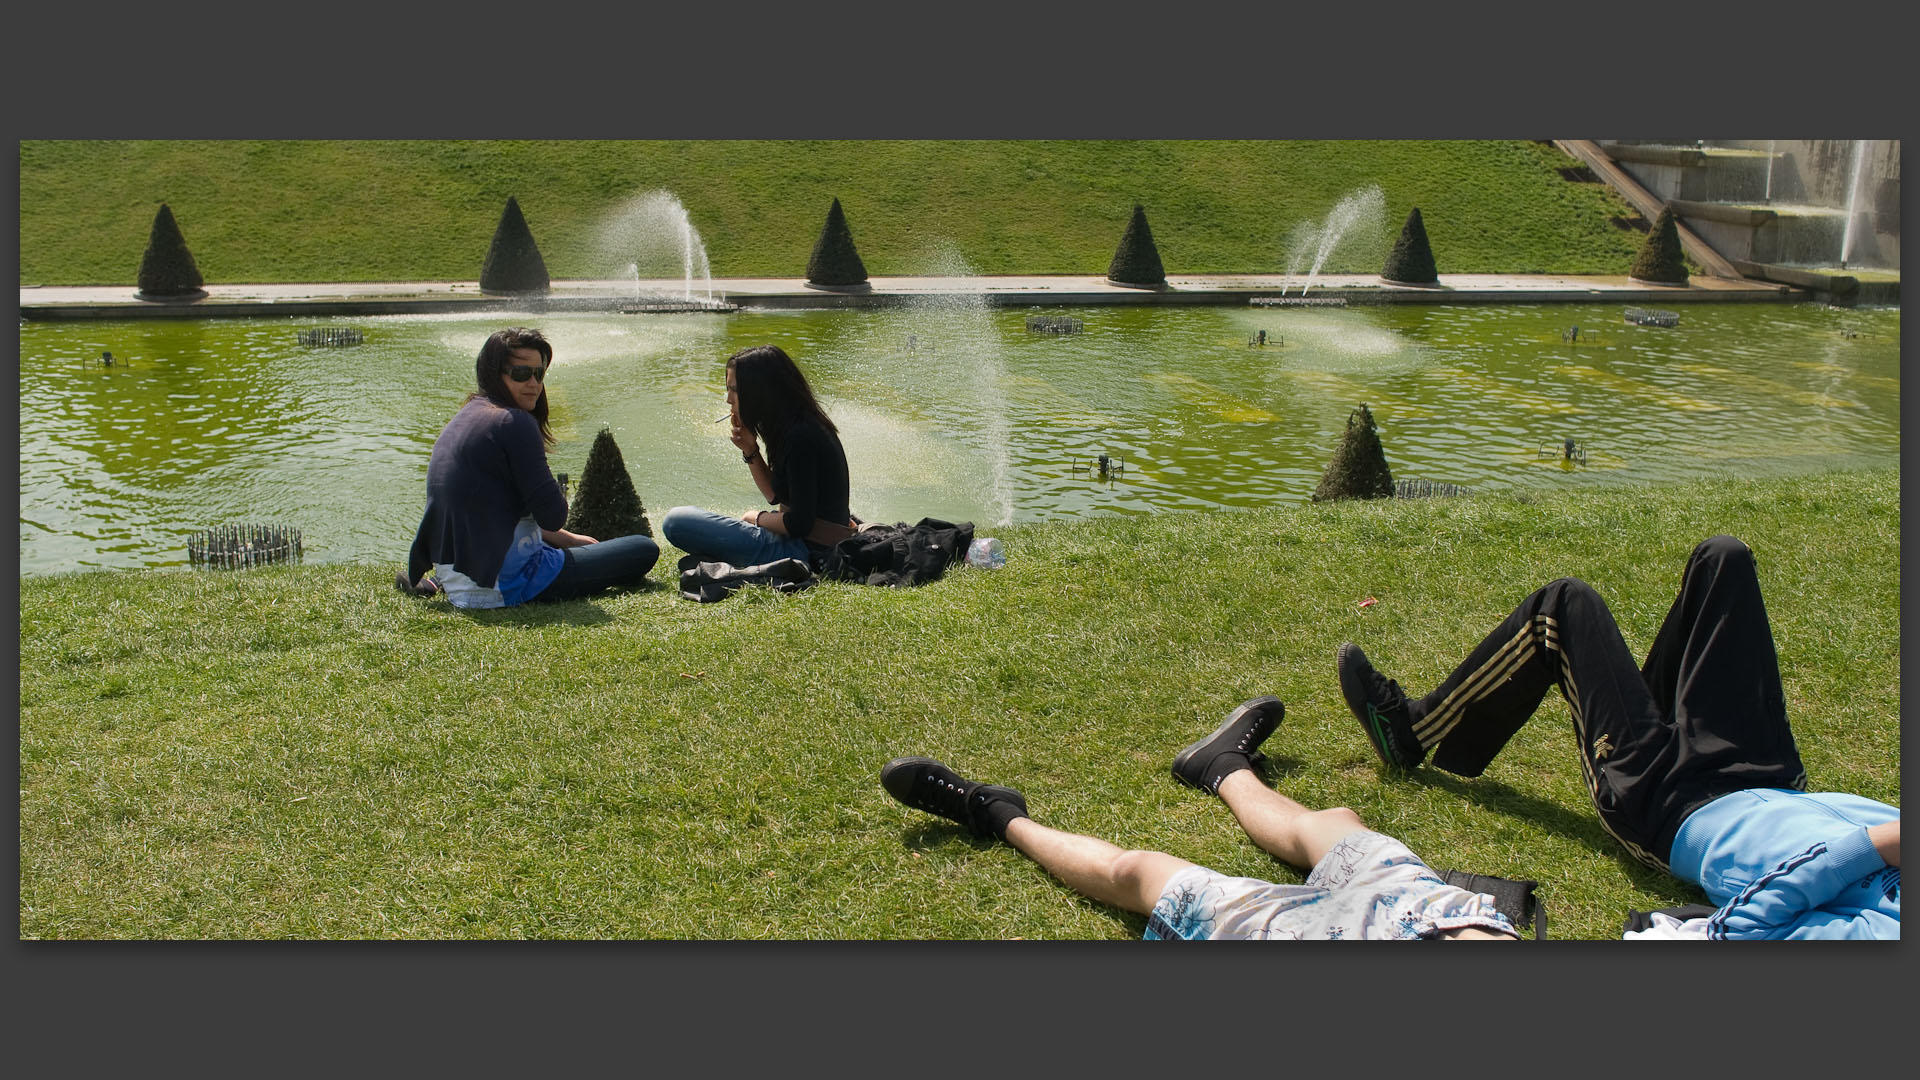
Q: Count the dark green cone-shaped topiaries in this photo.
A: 8